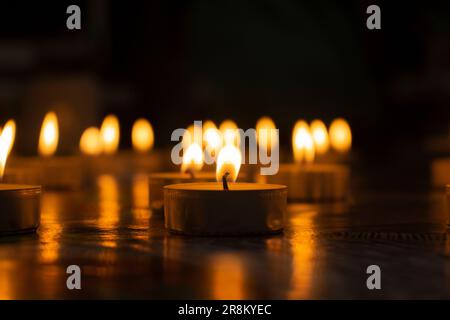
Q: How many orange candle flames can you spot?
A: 14